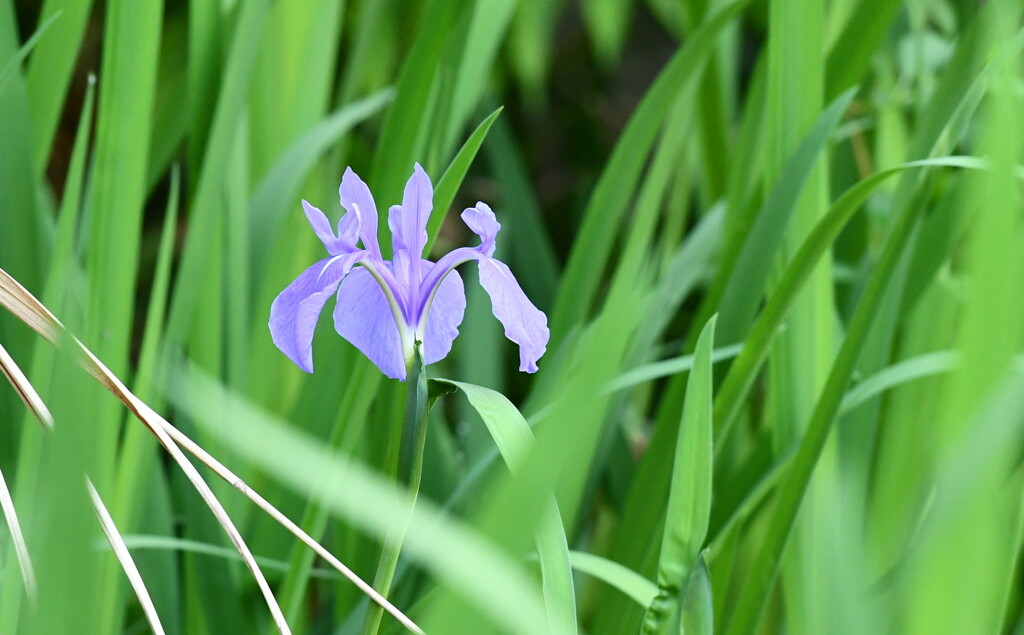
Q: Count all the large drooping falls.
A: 3